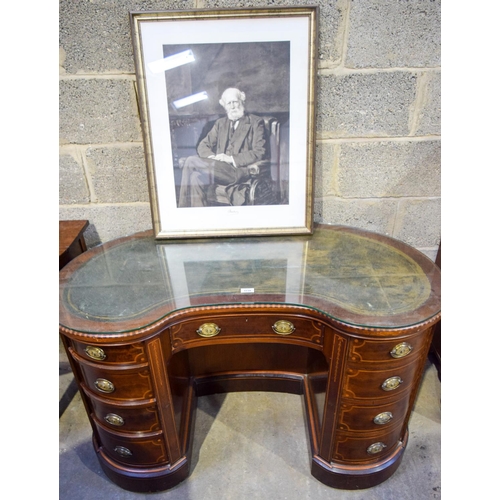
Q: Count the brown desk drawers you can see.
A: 9